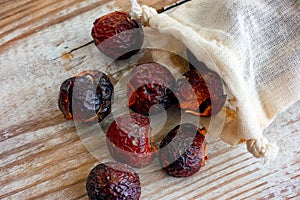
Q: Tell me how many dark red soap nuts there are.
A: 7